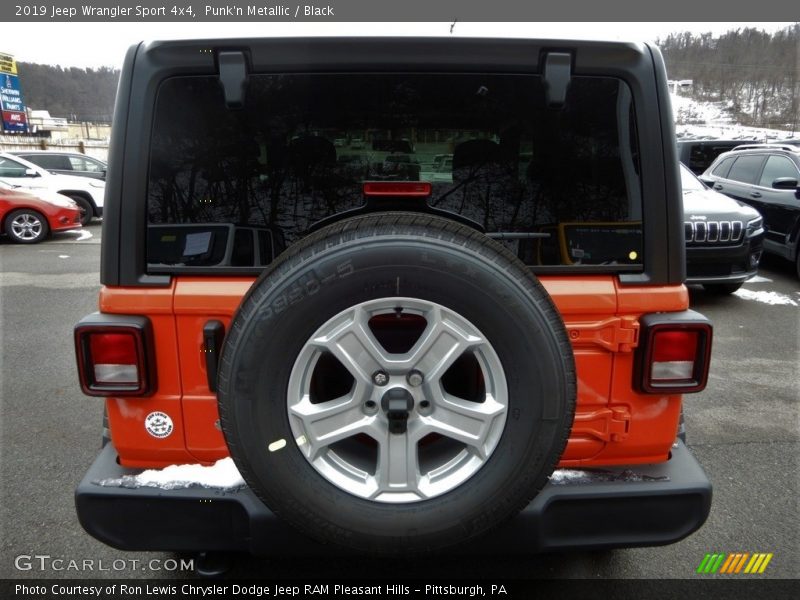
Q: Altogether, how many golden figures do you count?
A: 0